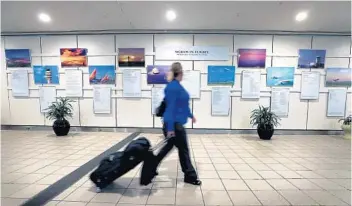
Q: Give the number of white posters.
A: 12